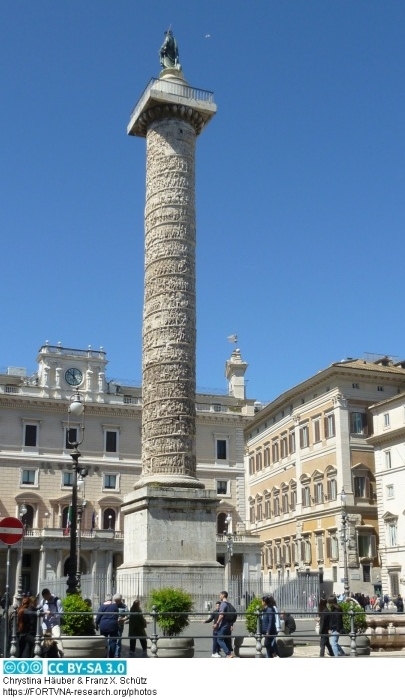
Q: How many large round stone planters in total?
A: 4